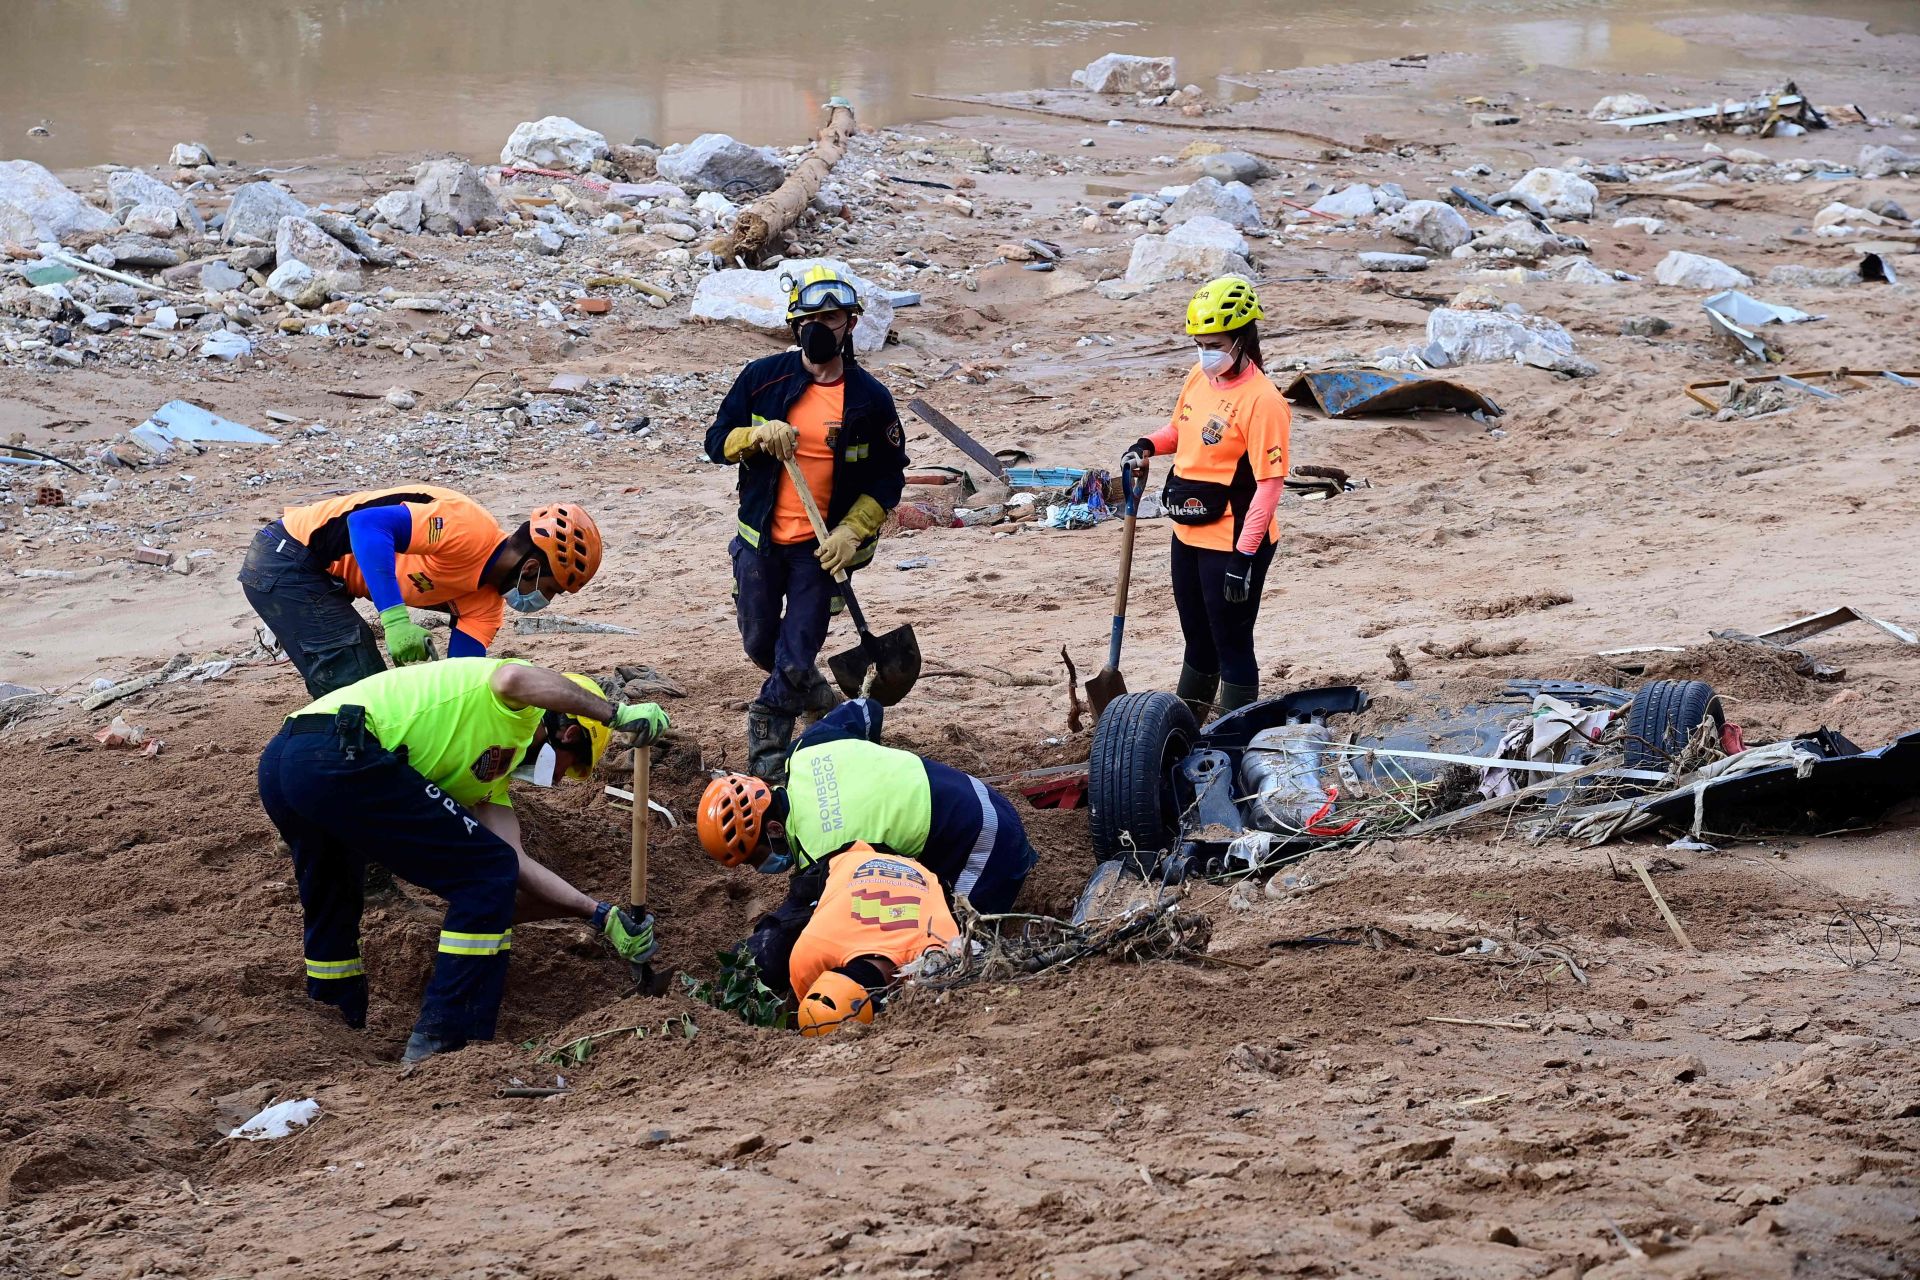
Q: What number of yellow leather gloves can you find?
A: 2